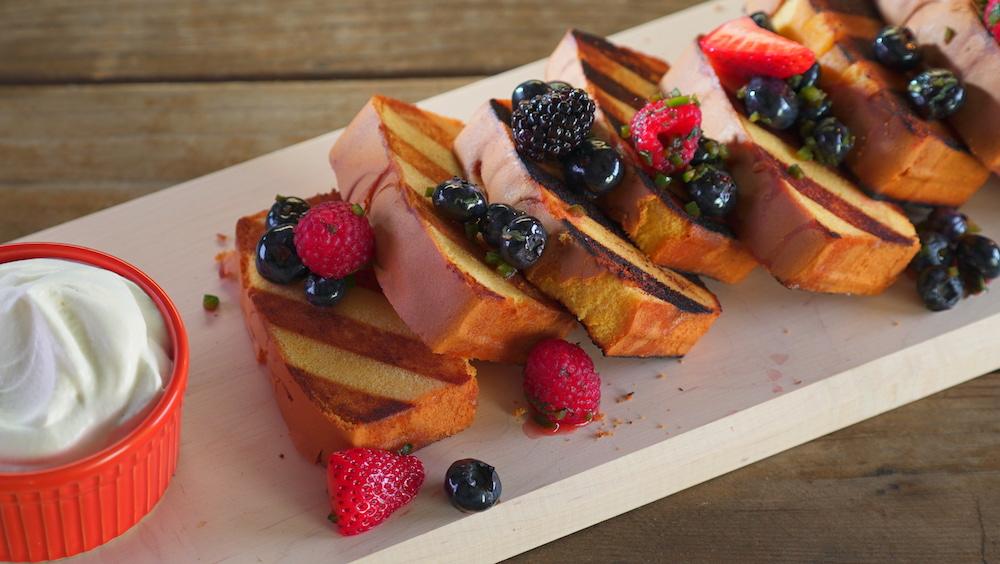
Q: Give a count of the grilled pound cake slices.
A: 7